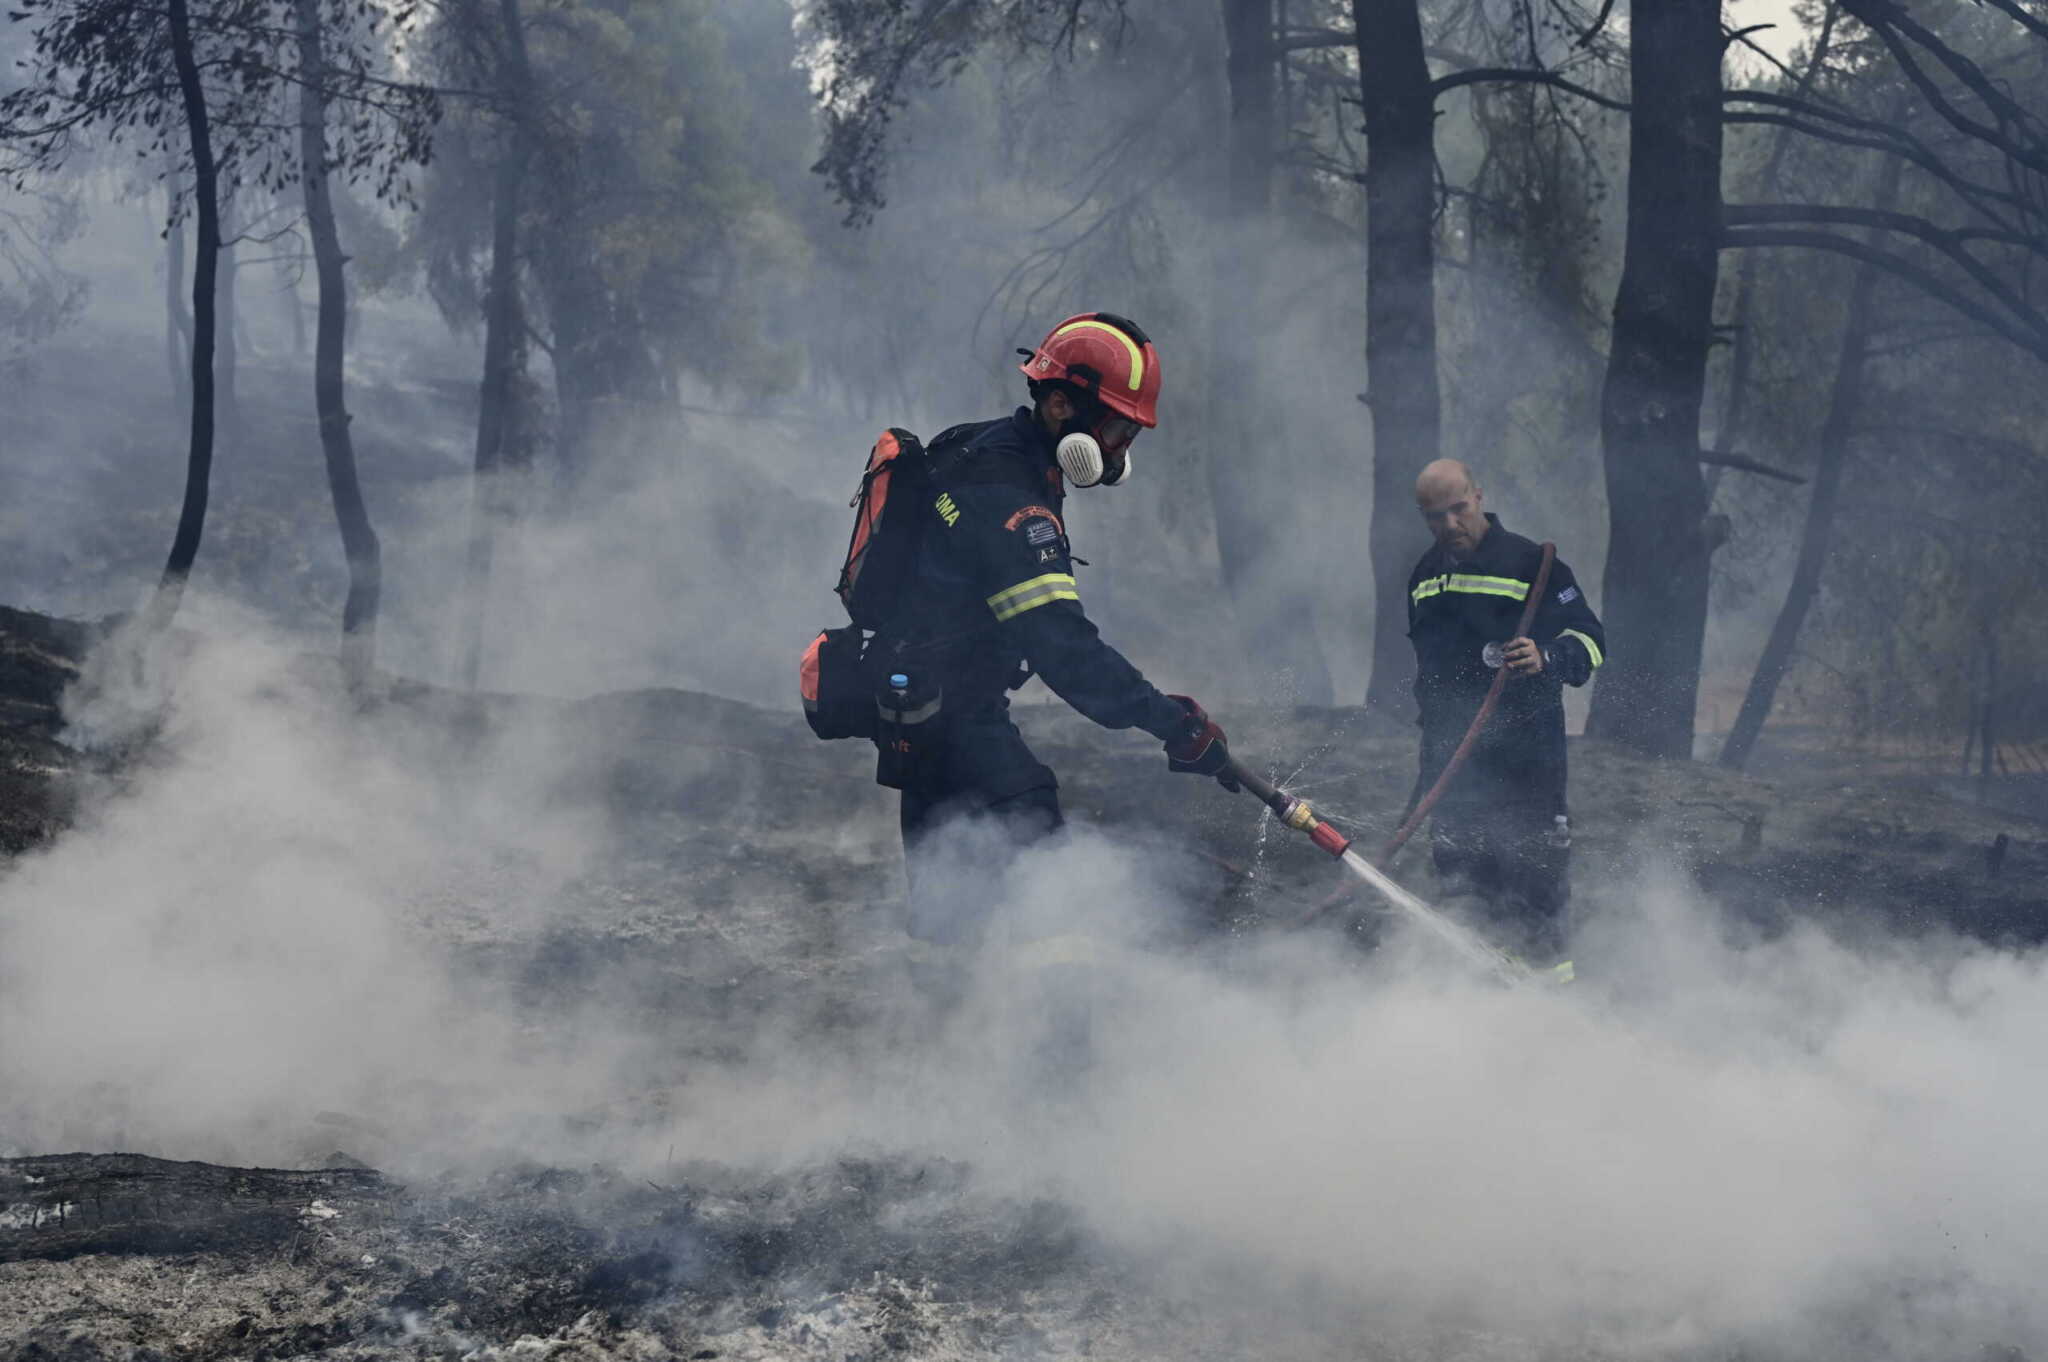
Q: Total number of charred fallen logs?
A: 1